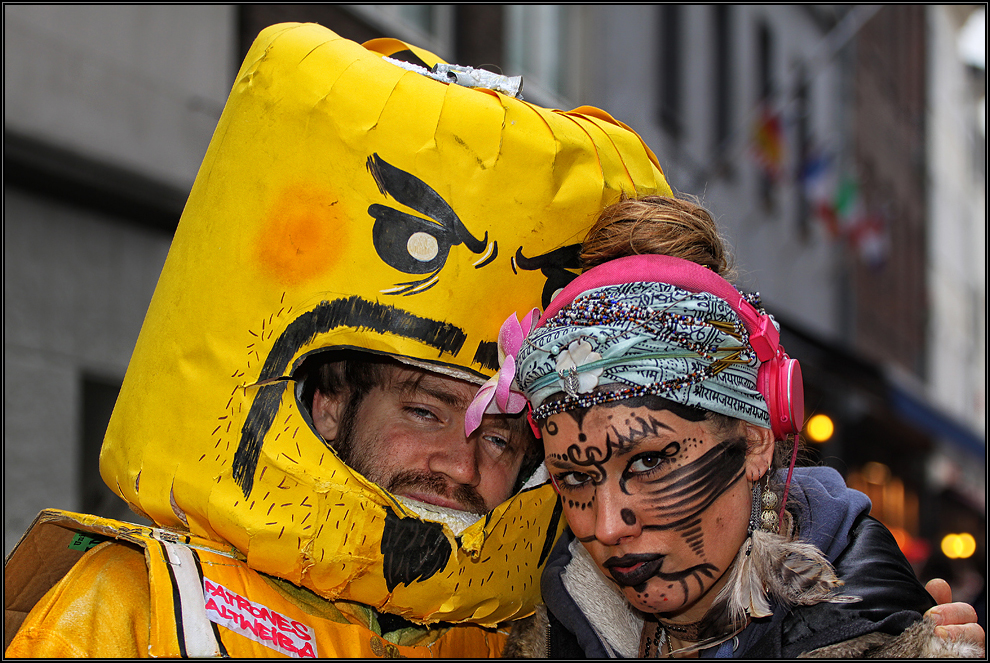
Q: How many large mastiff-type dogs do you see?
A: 0